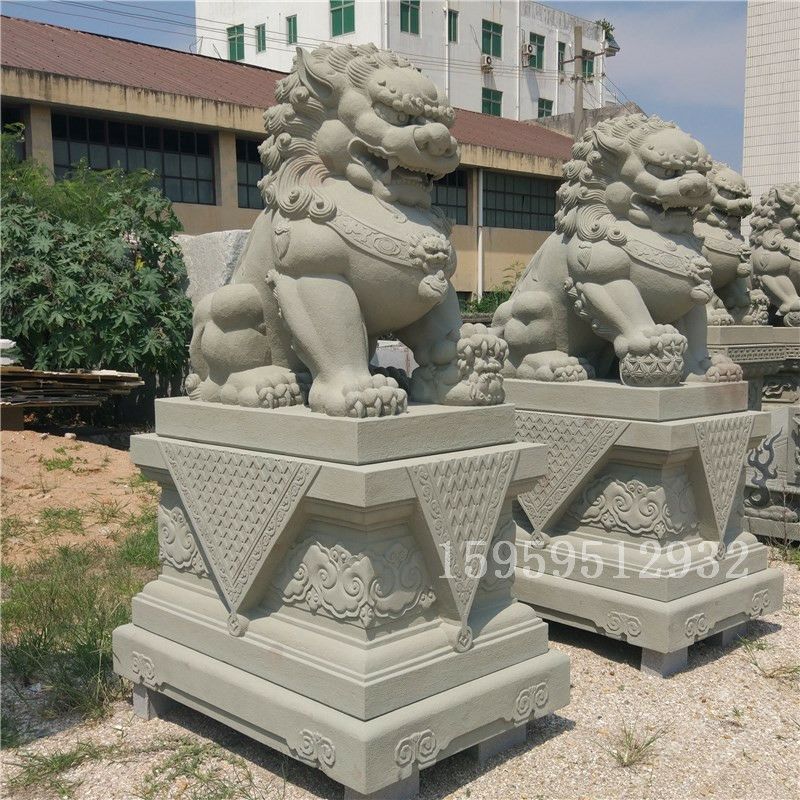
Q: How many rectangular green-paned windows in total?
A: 12